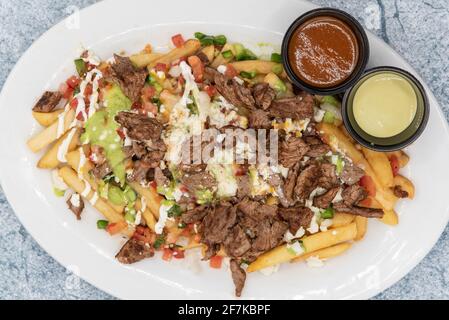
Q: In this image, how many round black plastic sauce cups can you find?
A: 2